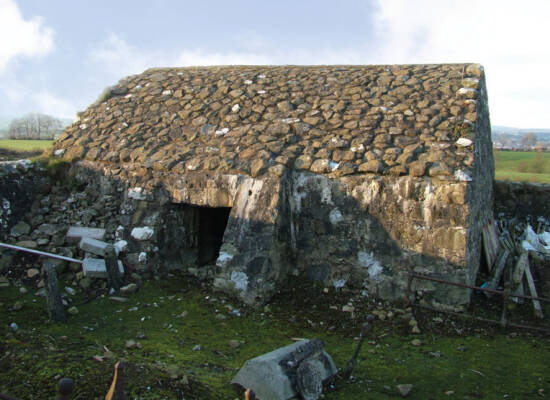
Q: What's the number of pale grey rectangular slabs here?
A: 3